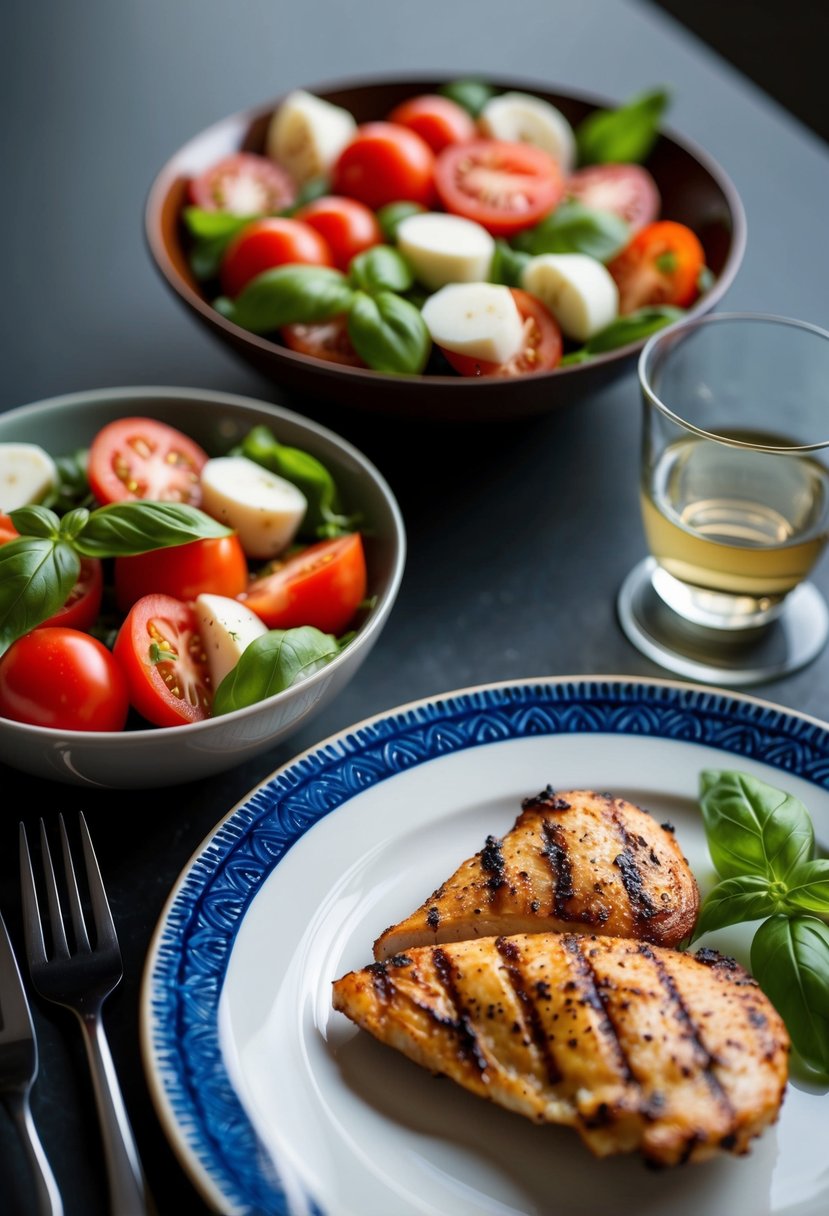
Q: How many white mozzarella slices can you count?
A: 8